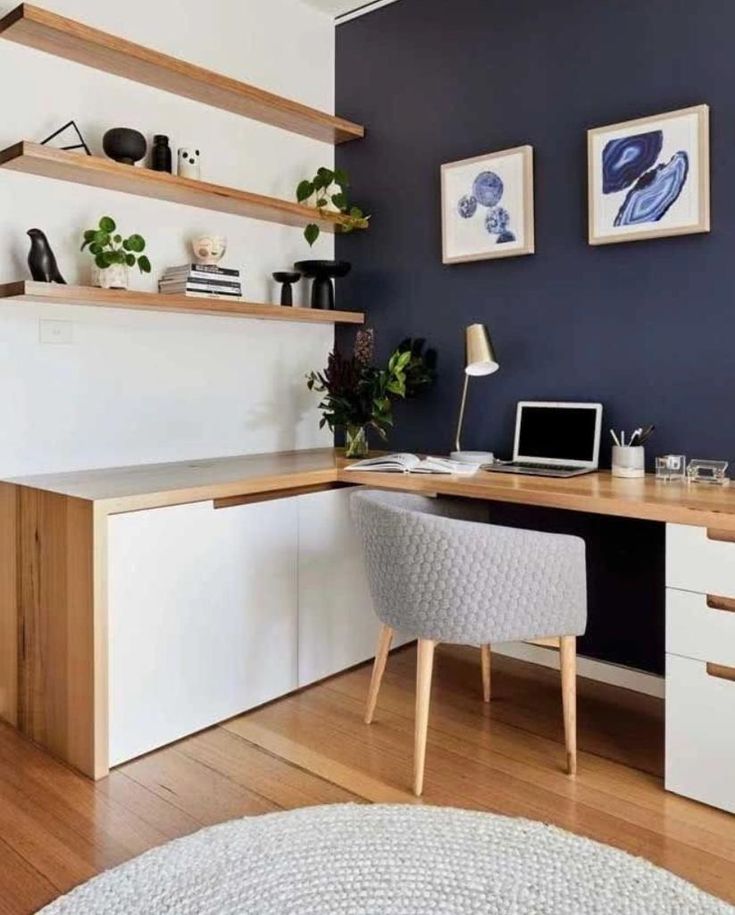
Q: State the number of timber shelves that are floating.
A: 3